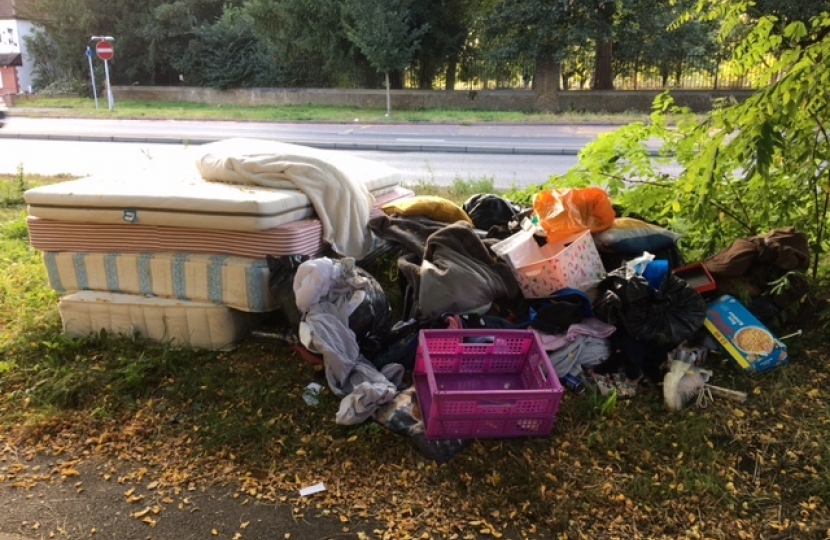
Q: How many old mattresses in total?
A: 4